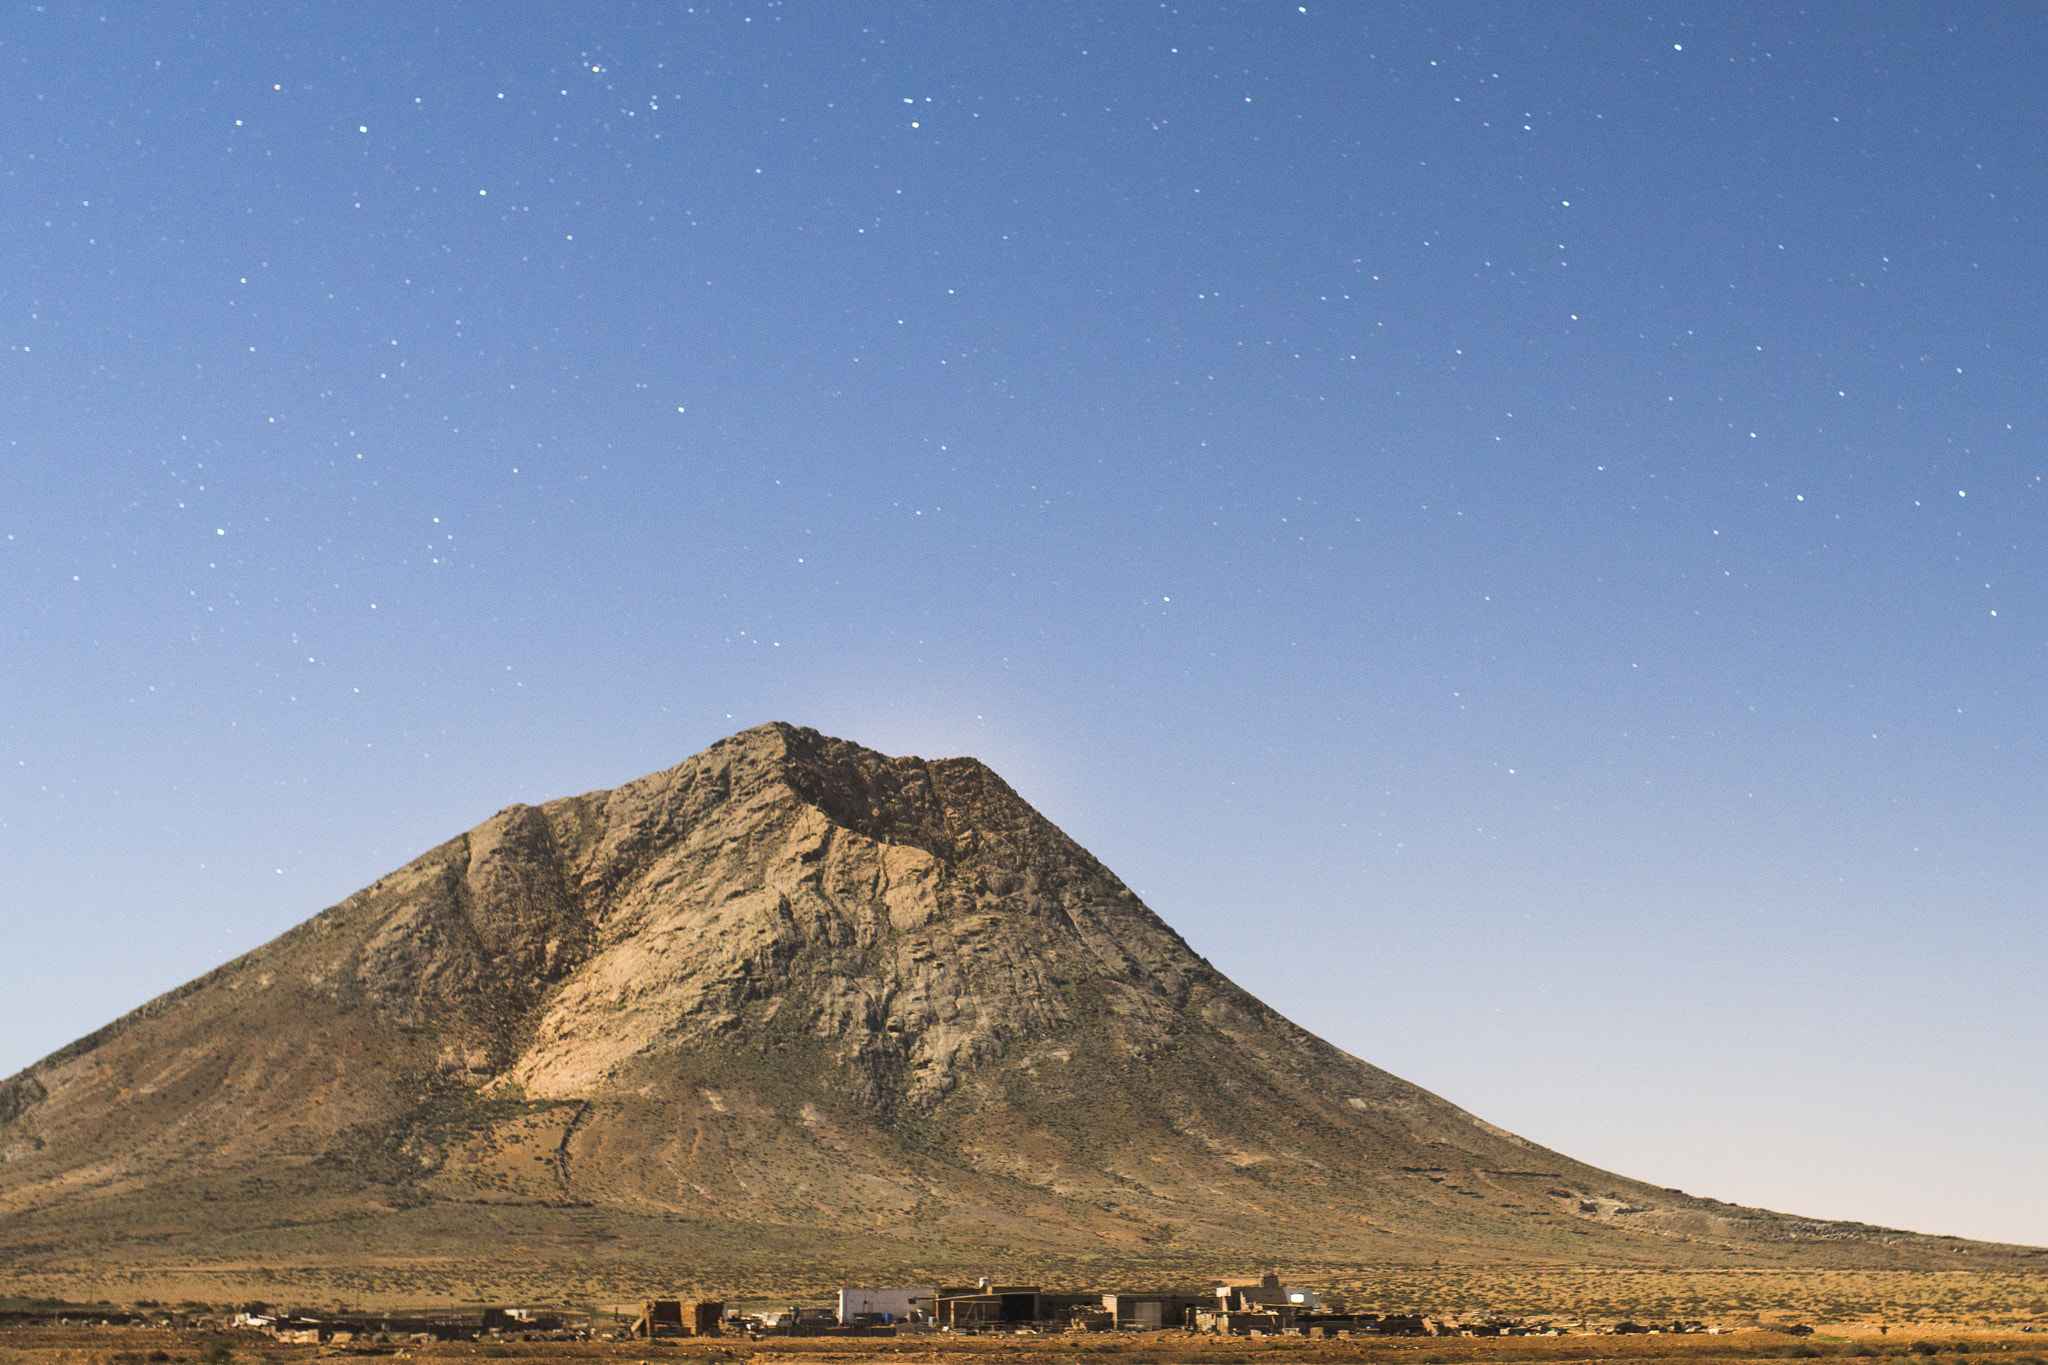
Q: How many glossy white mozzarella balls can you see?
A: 0